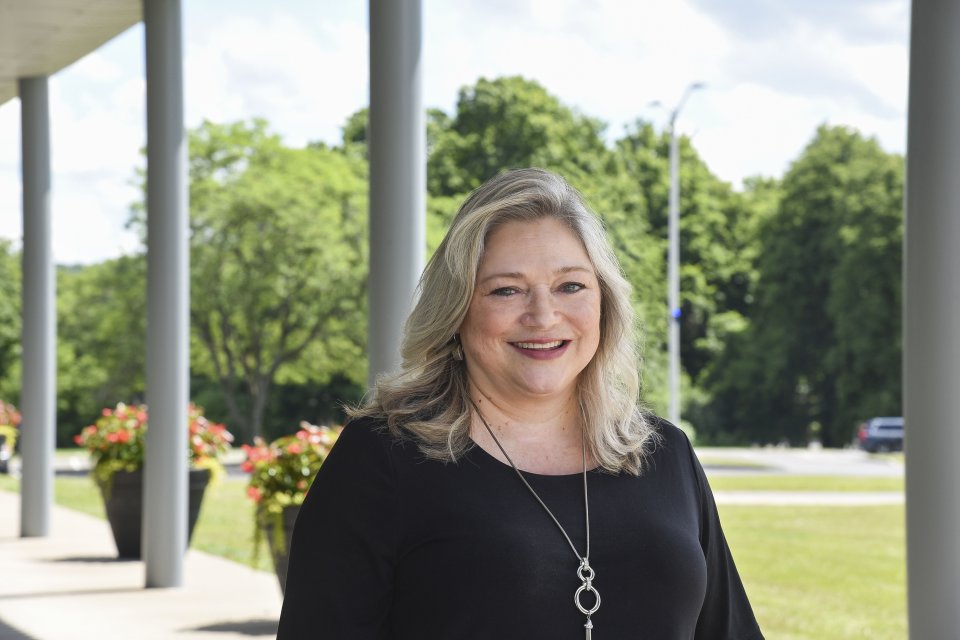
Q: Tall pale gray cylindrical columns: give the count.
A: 4